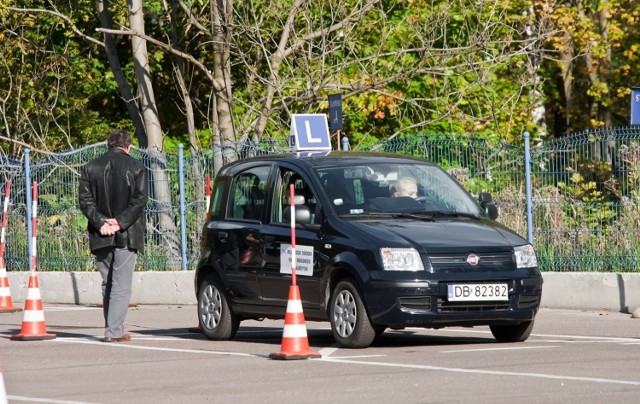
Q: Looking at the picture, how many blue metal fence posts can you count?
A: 4